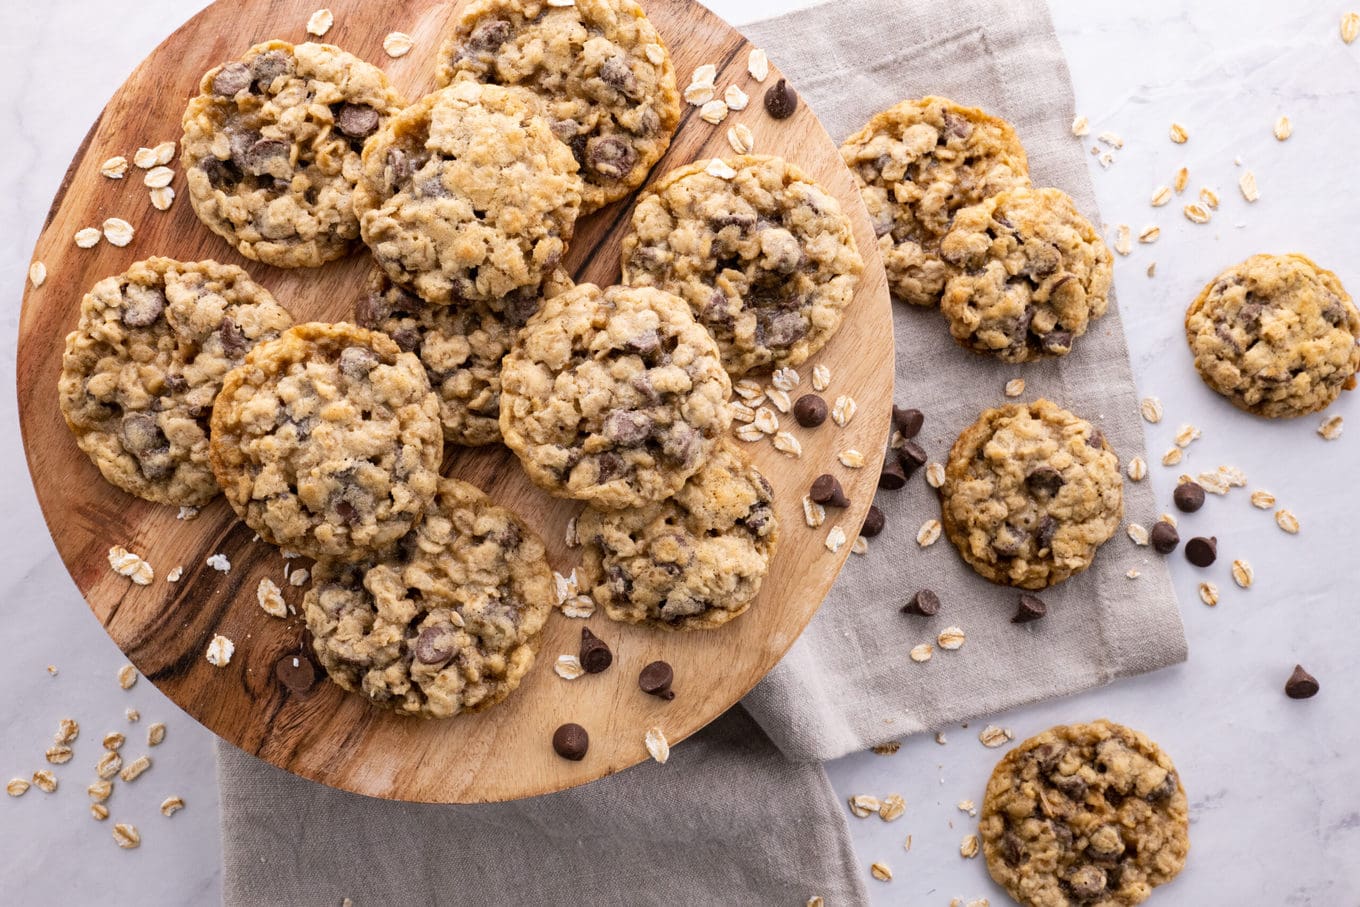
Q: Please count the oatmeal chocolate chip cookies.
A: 15